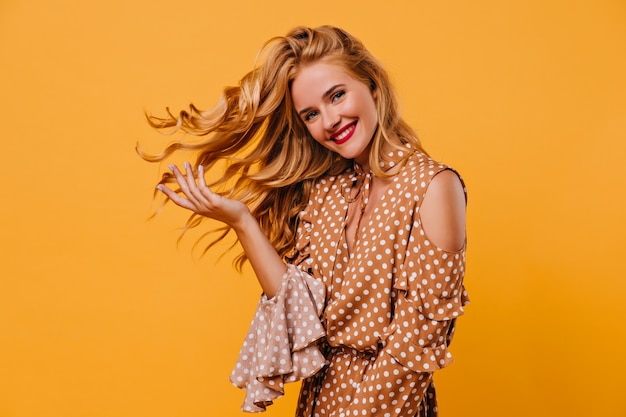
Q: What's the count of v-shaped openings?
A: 1